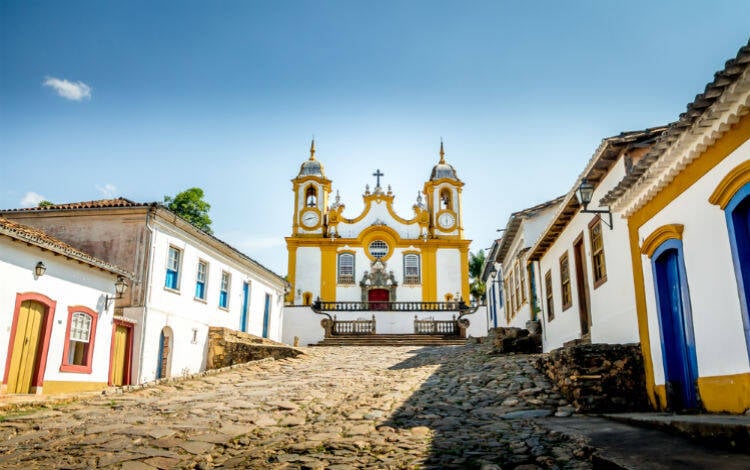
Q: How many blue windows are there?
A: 3